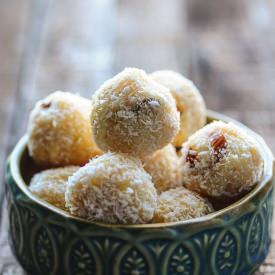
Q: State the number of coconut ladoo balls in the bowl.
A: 8